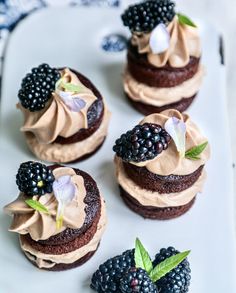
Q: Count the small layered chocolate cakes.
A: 4